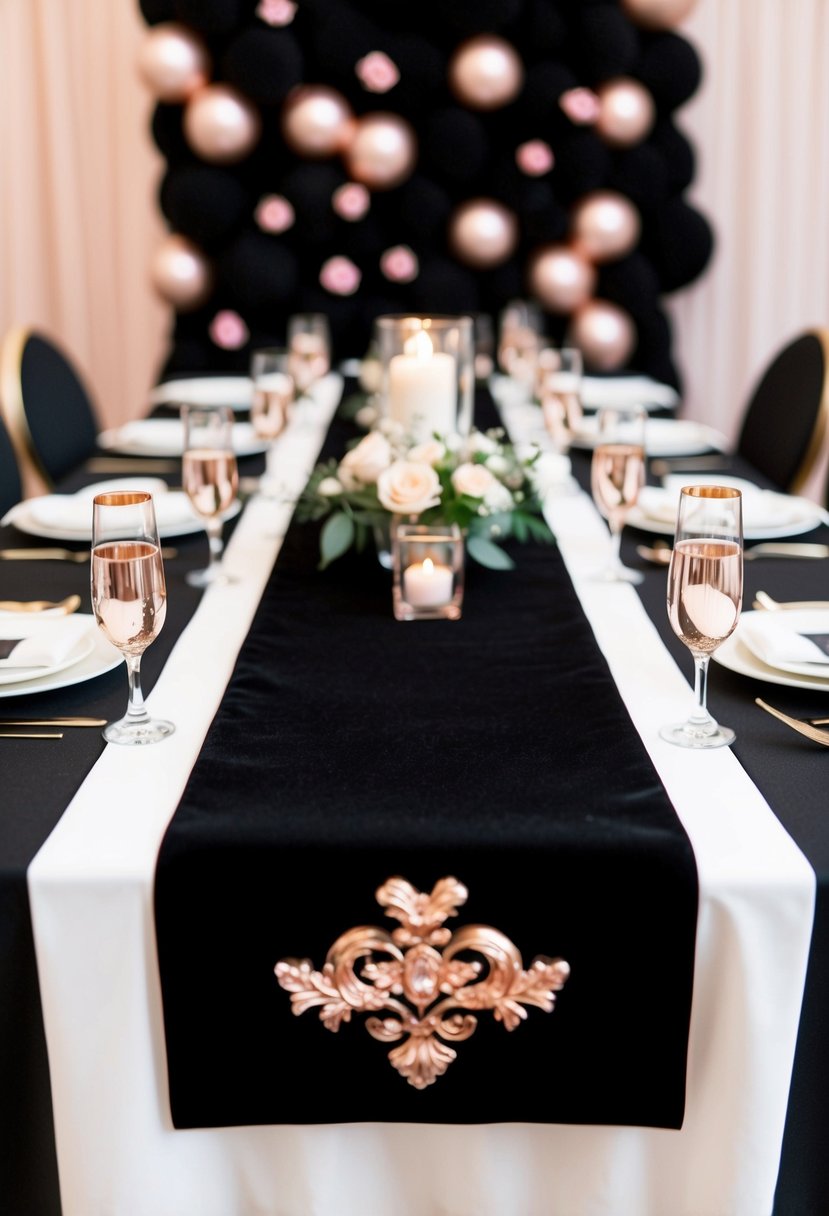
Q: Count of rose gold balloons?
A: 12